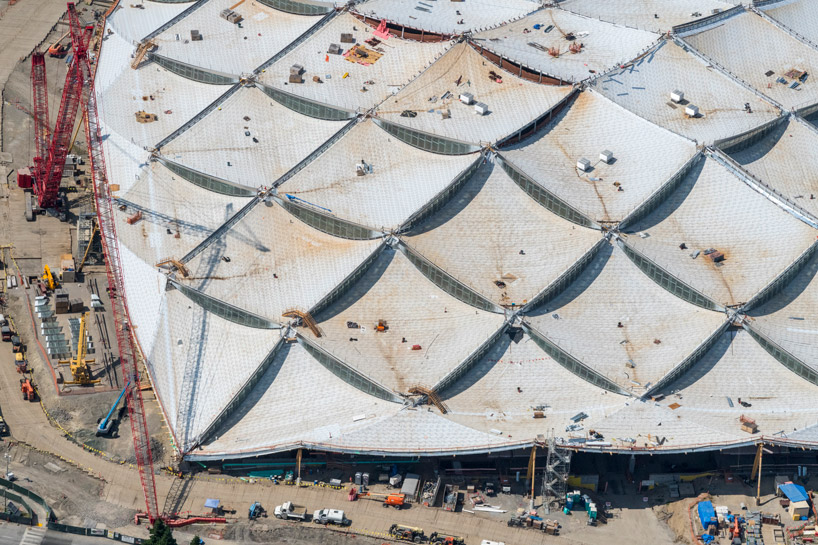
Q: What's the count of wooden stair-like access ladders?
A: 4